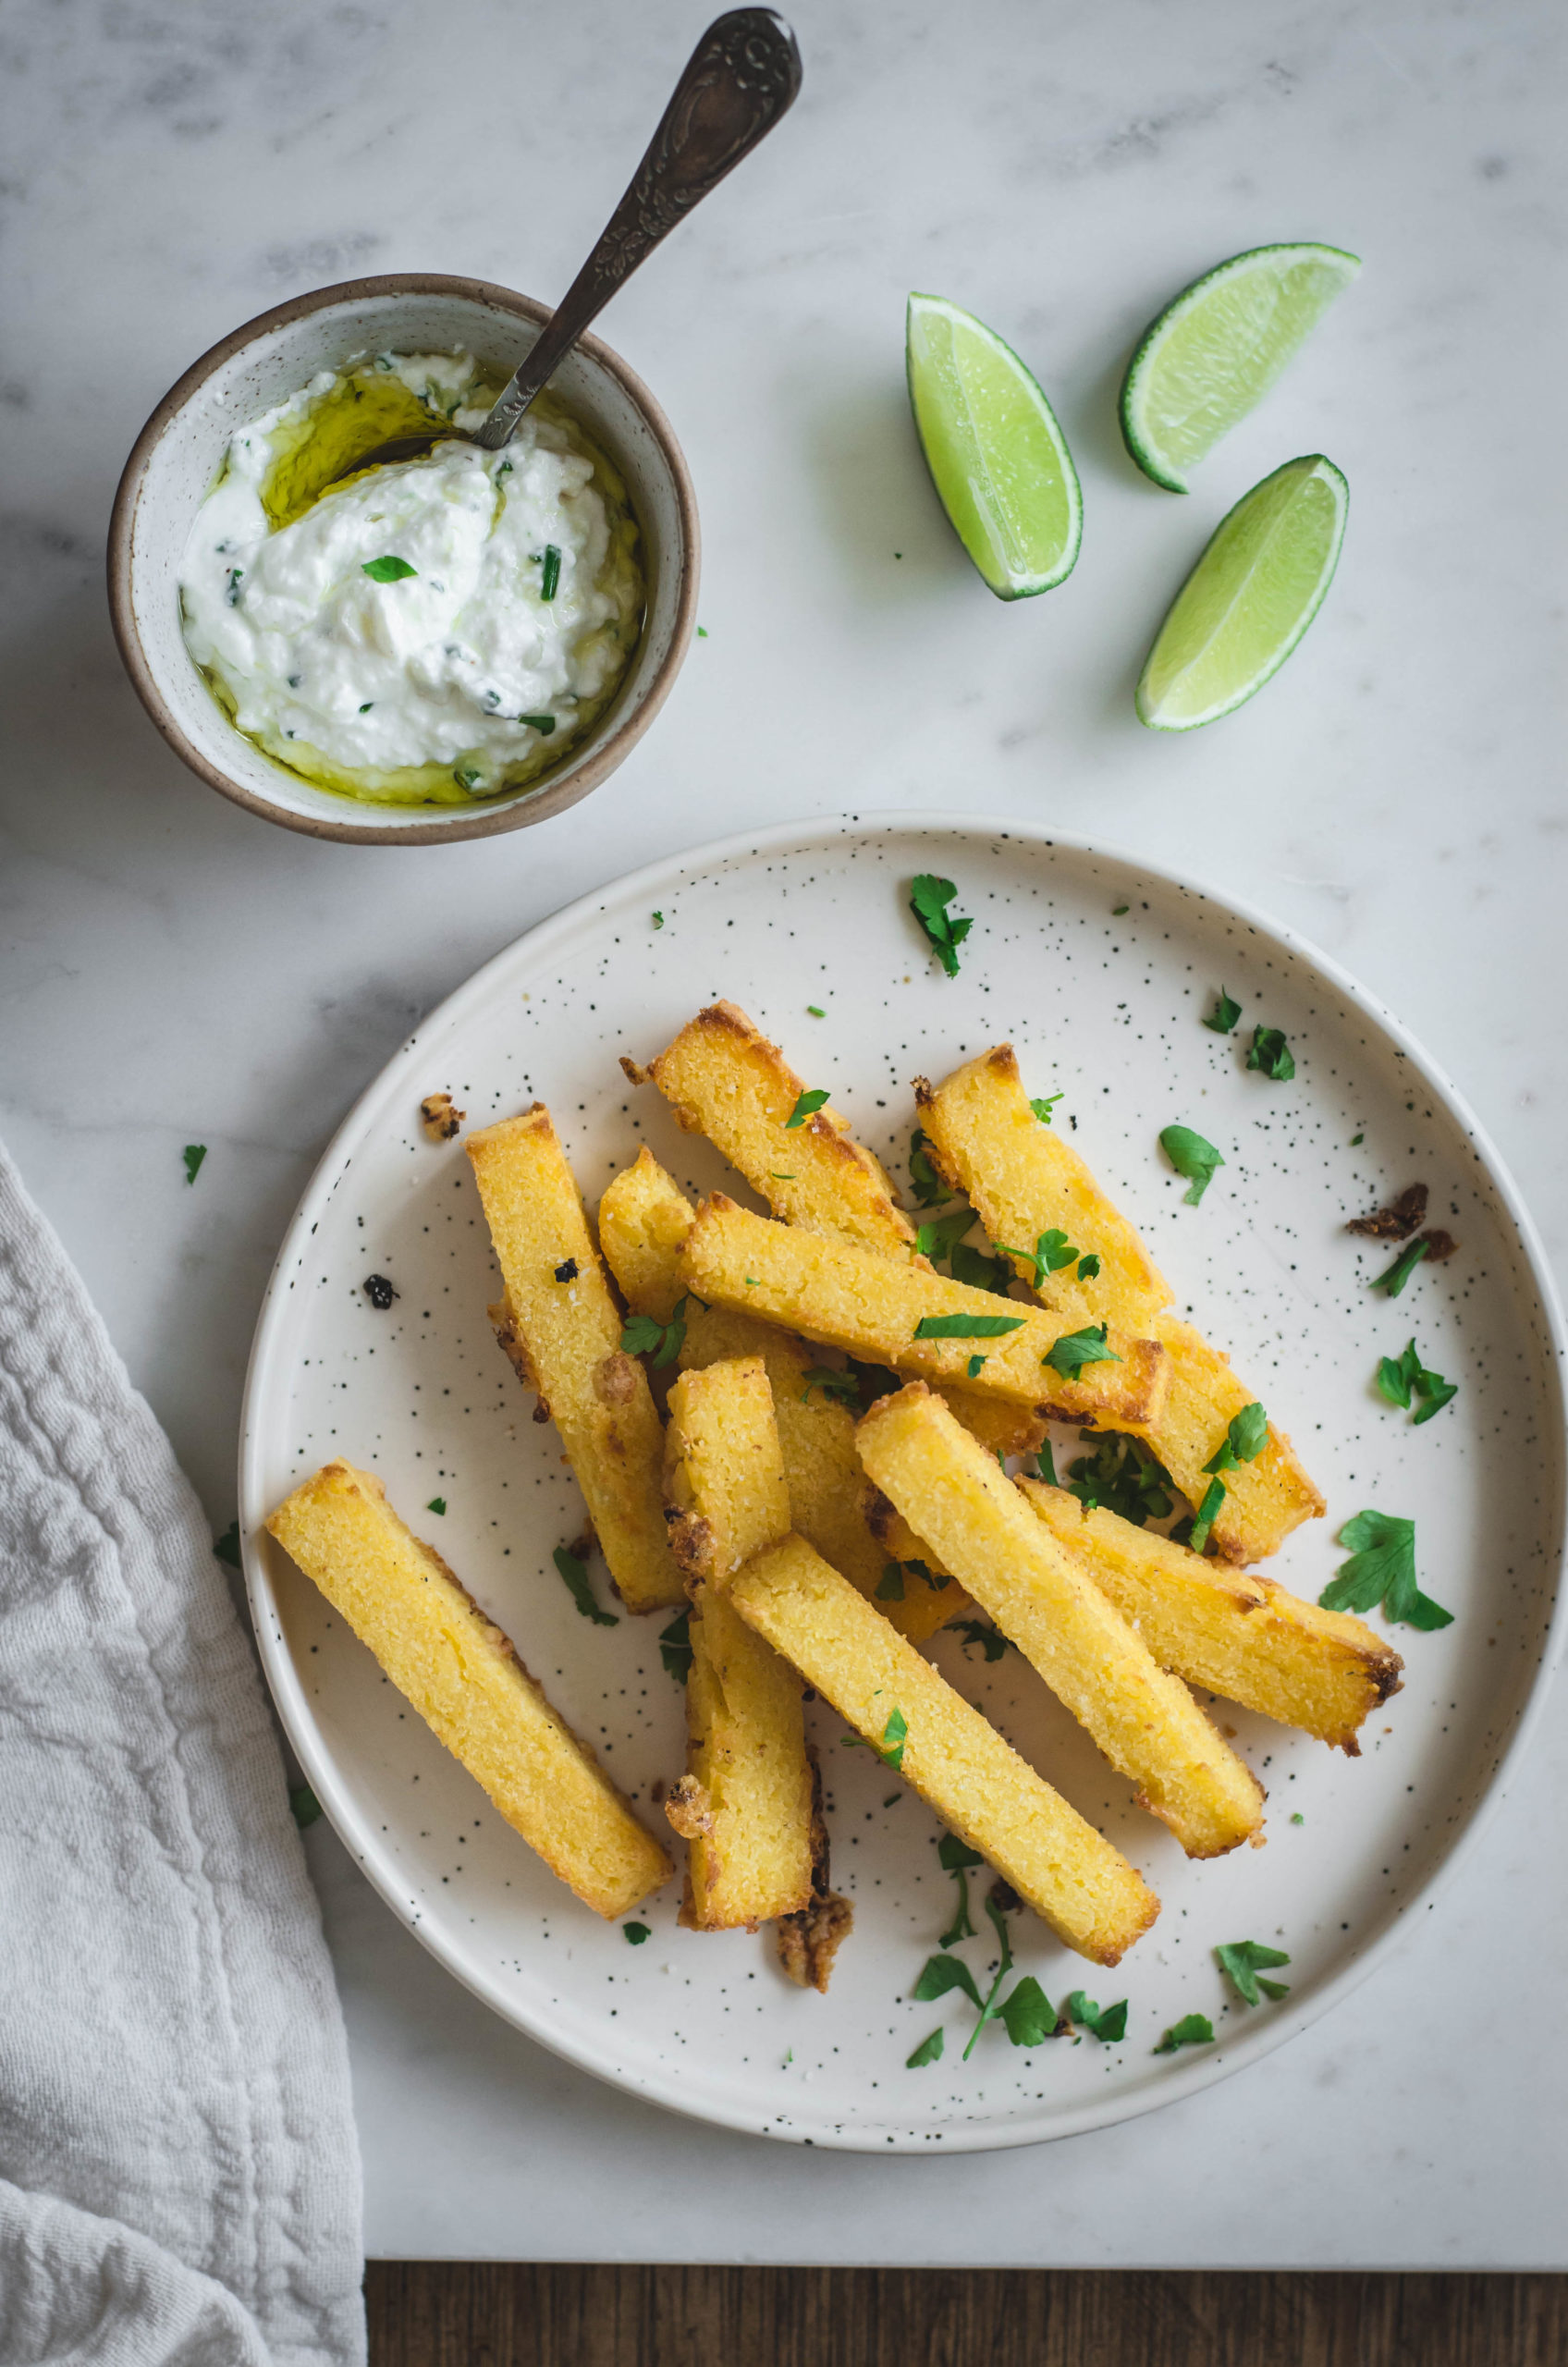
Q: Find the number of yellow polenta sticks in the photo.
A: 10